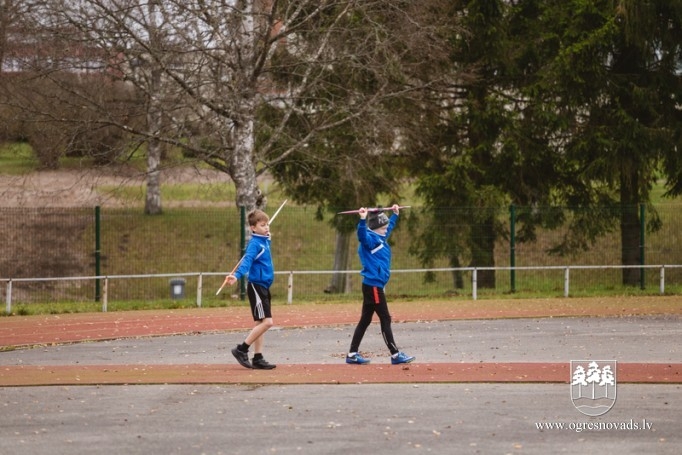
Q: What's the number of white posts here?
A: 7